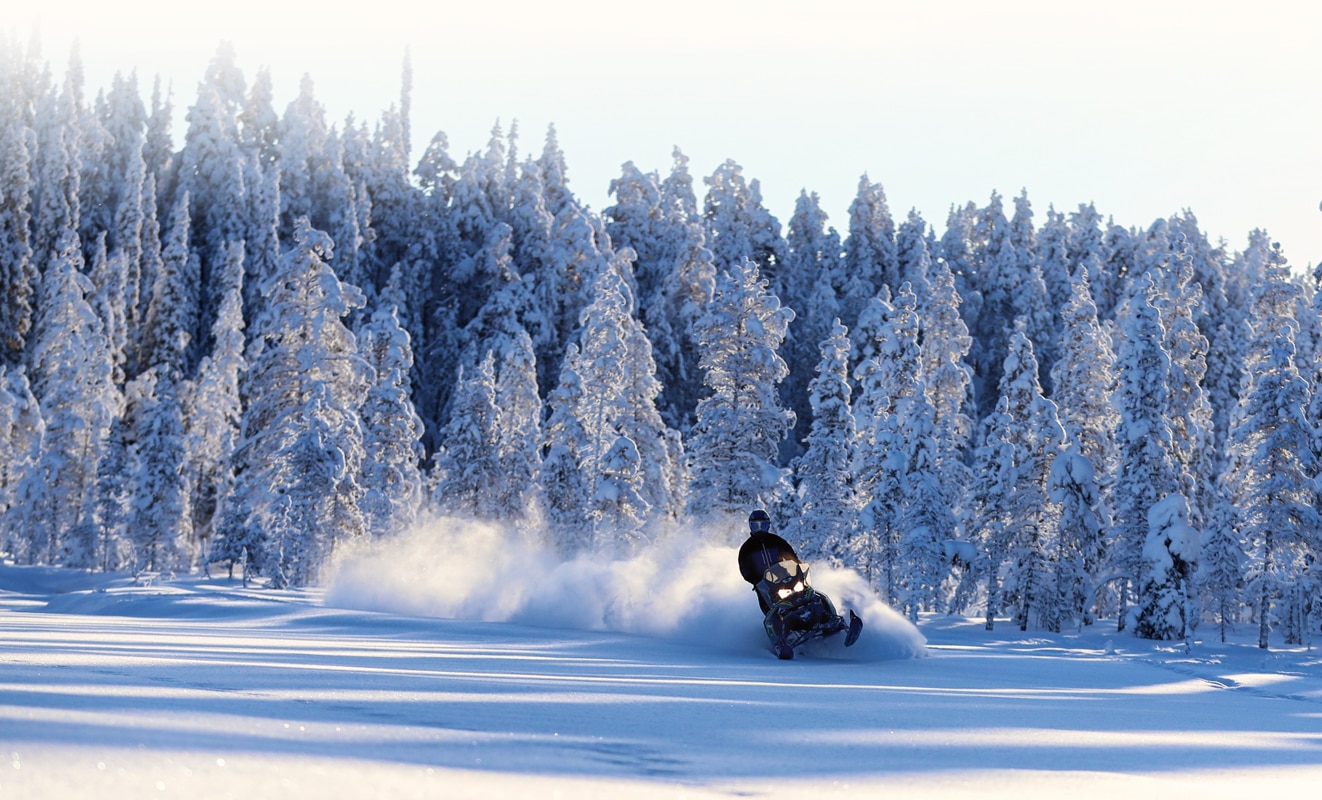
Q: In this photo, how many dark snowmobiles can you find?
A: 1